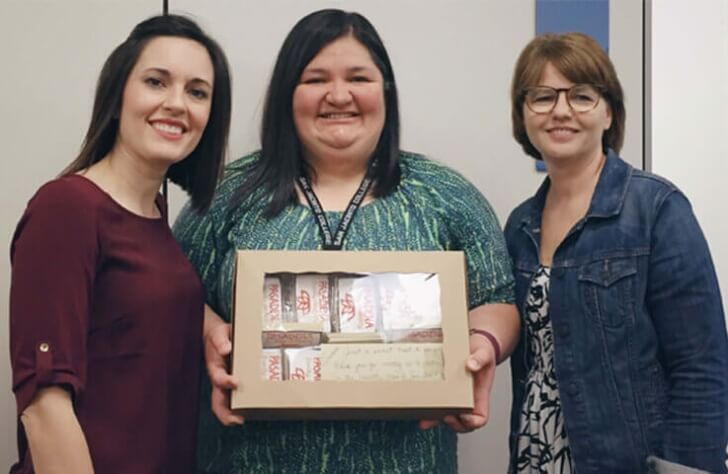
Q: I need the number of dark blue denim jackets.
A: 1